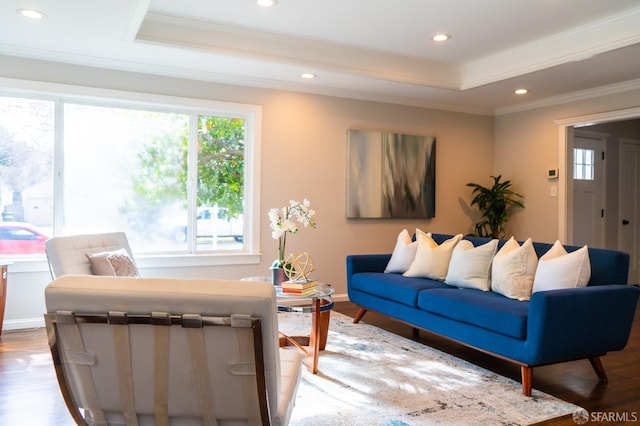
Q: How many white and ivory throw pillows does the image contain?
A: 5